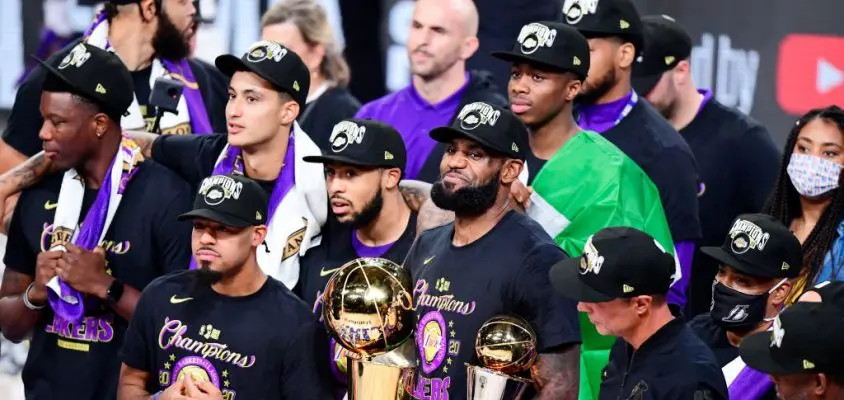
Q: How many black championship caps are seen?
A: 11